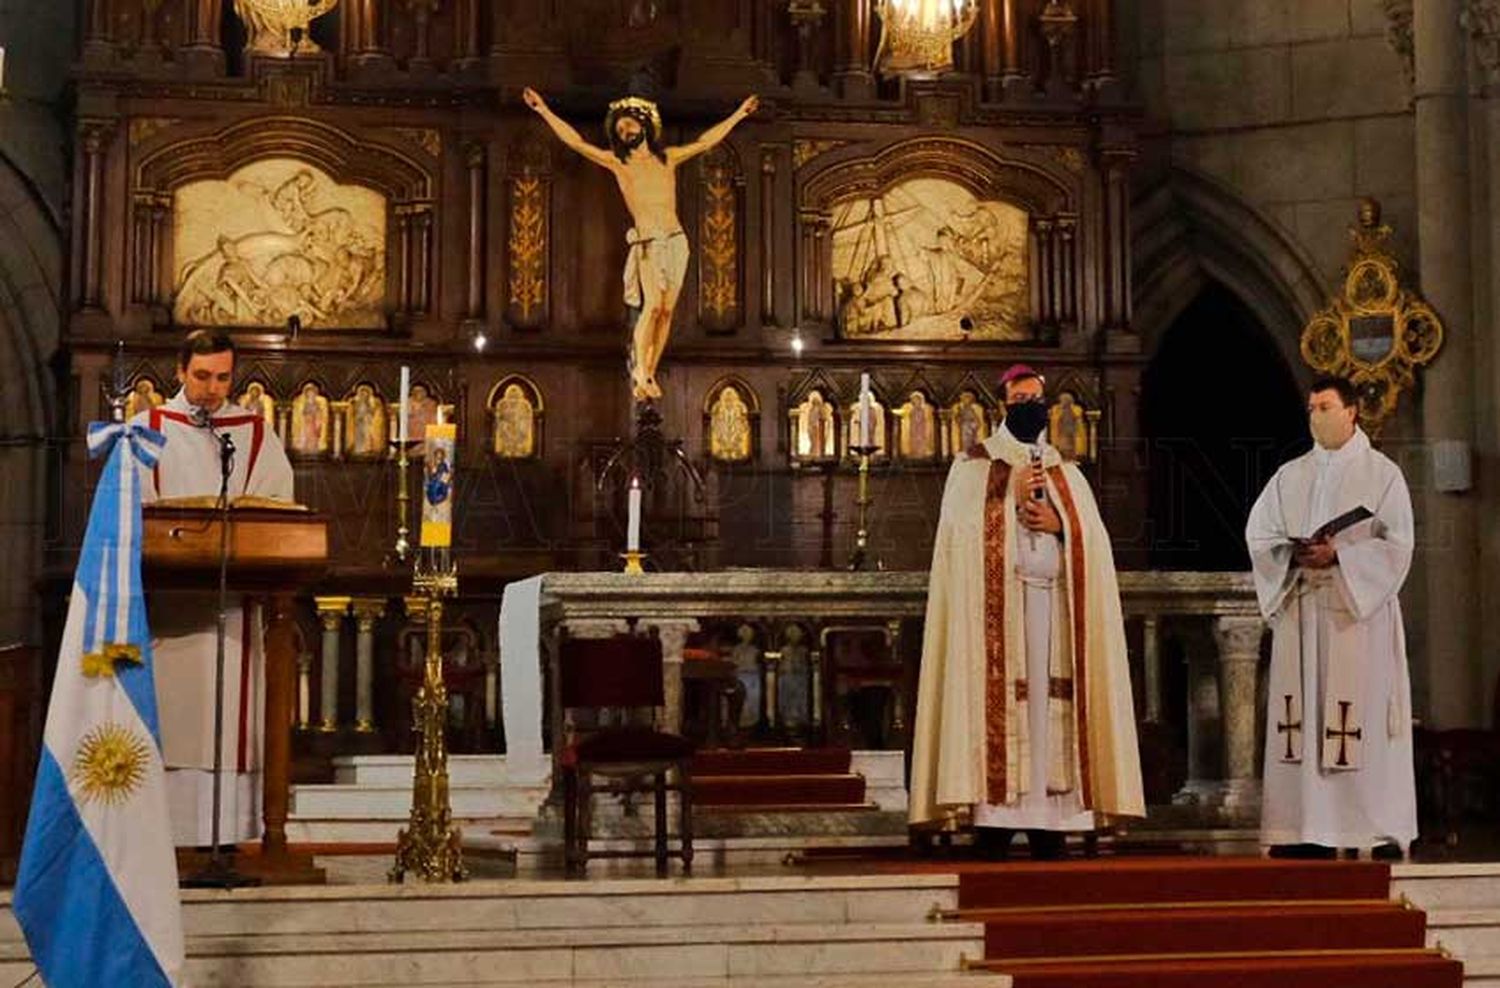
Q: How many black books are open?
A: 1